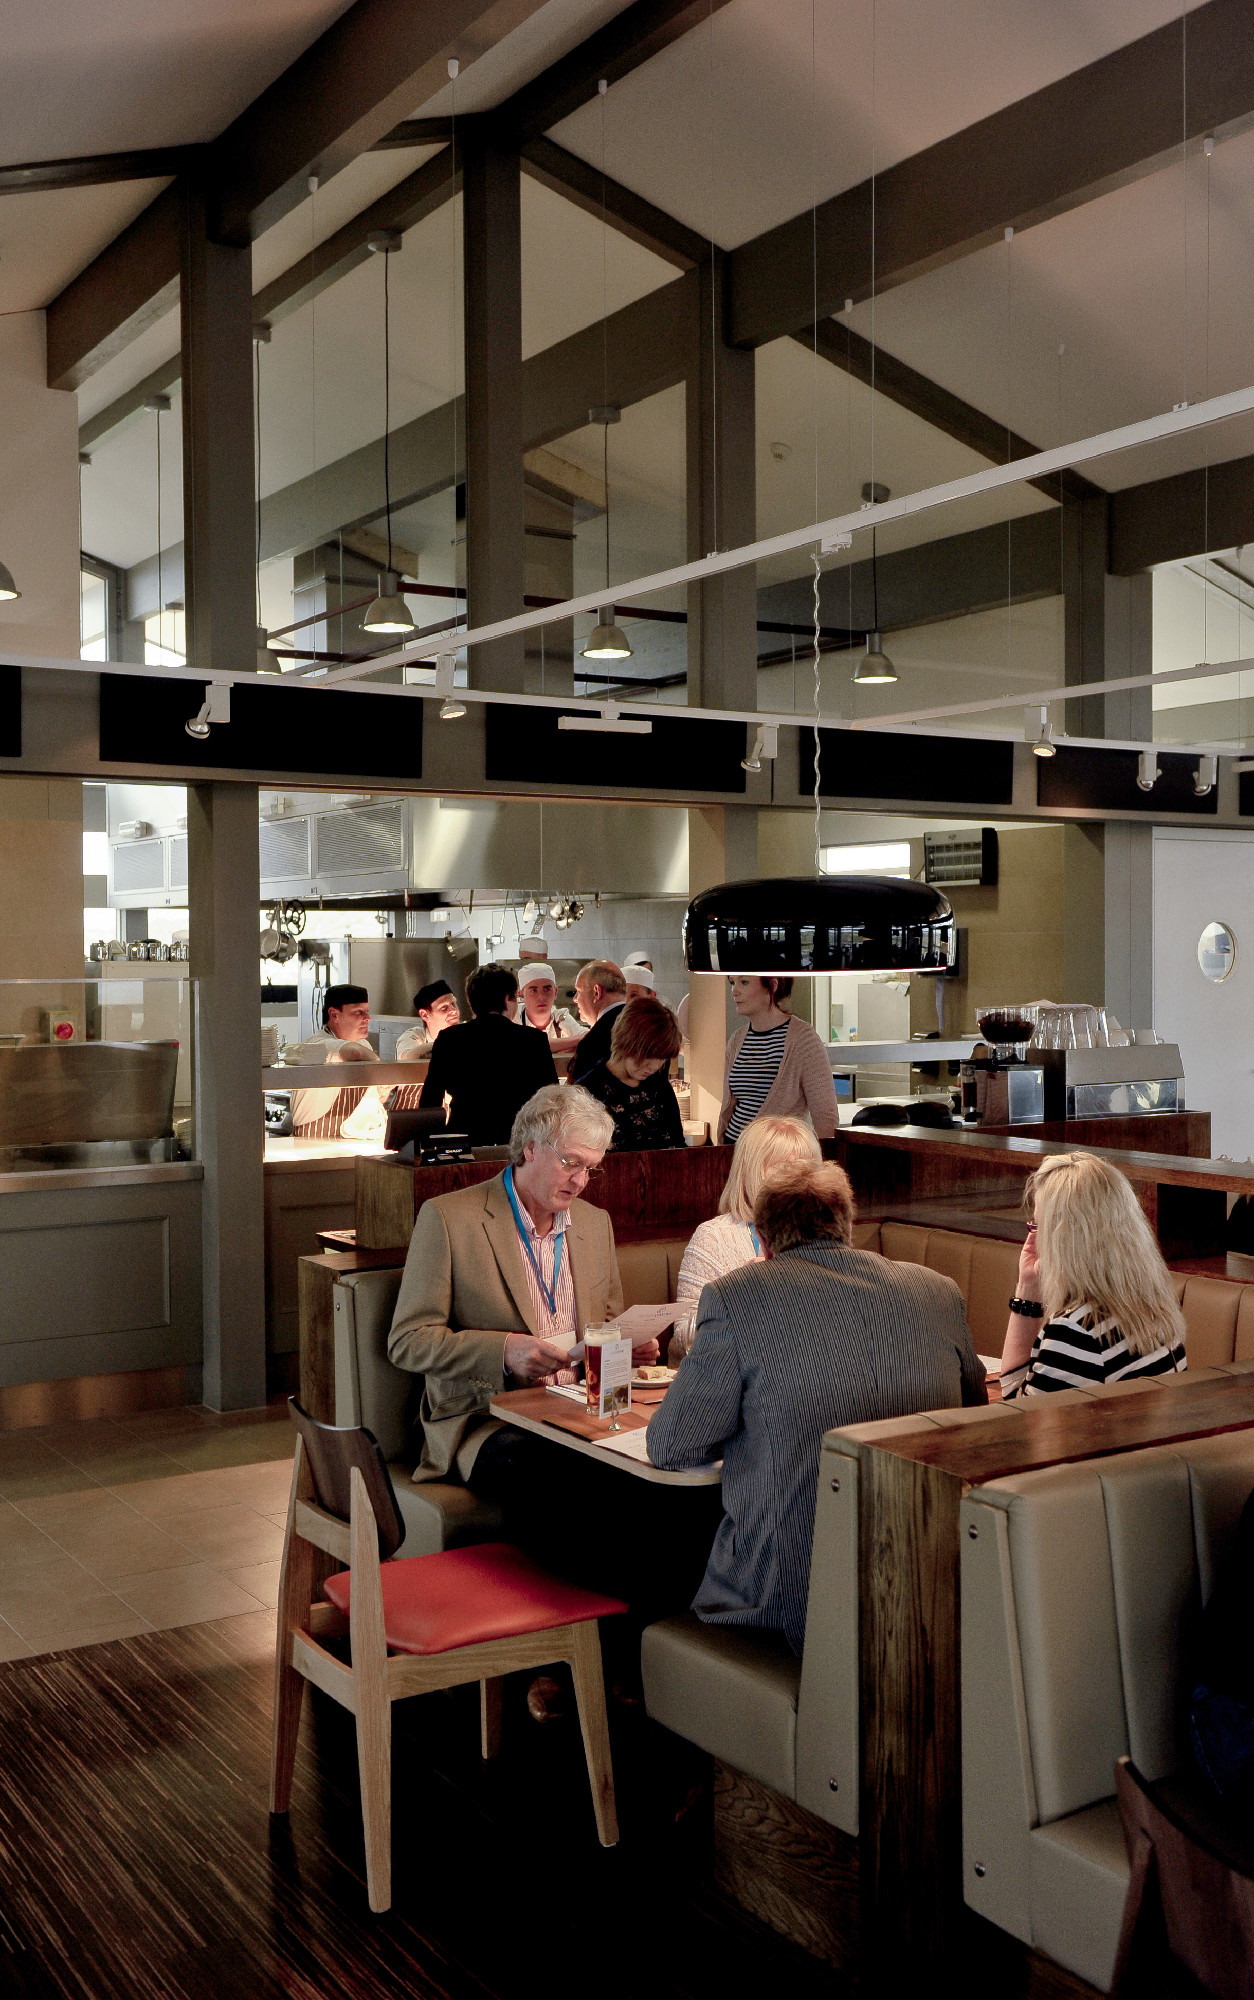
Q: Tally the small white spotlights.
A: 6